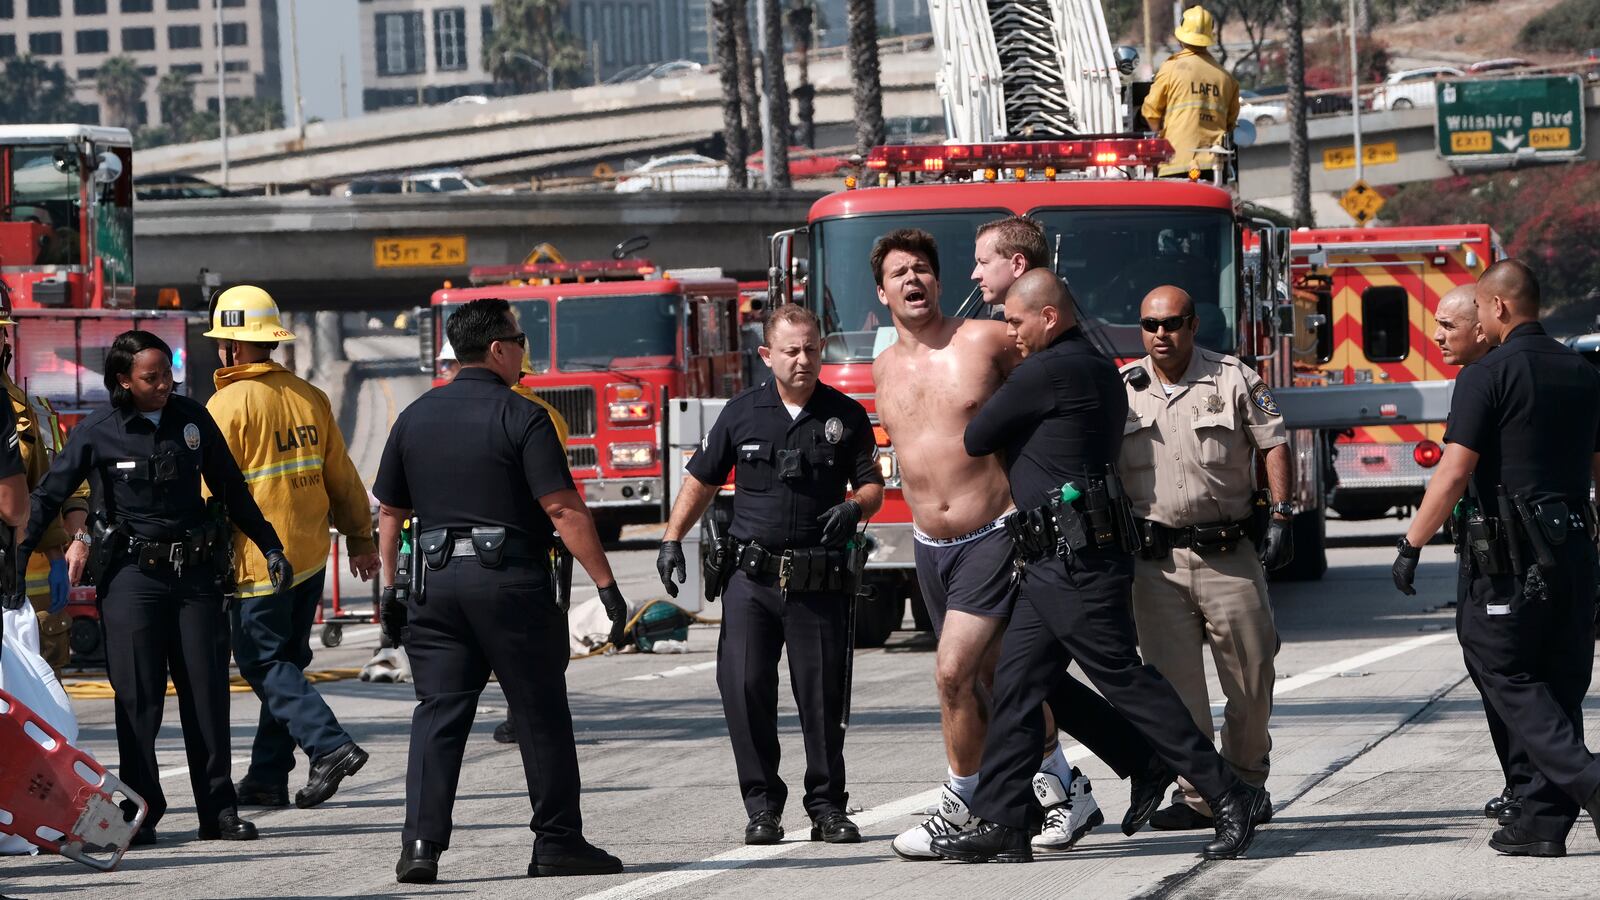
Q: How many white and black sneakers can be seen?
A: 2